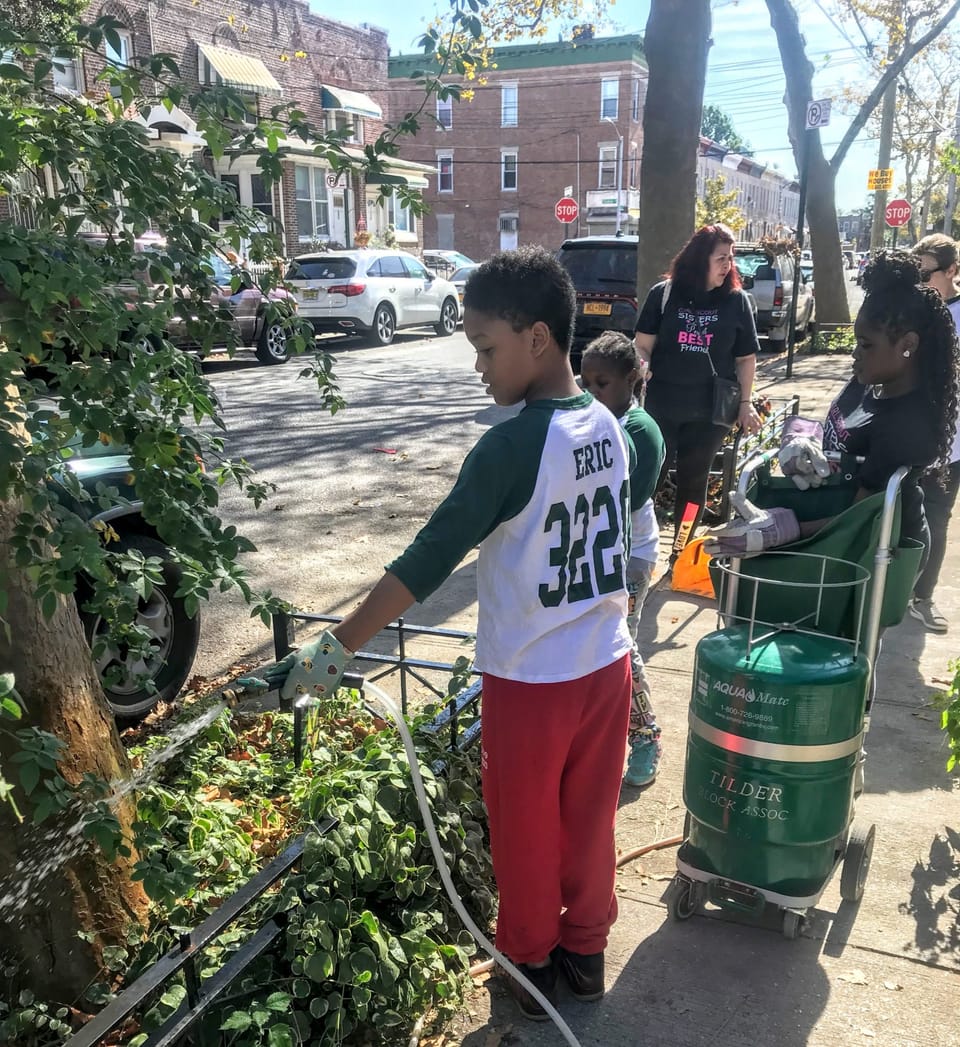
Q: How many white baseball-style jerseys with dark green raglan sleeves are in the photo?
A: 2